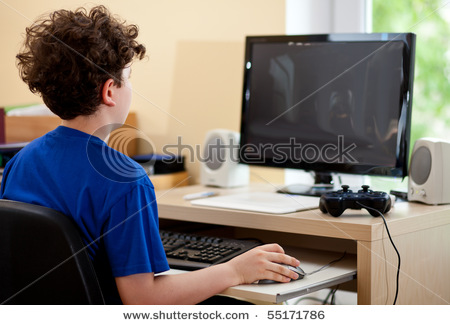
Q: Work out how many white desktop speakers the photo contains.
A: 2